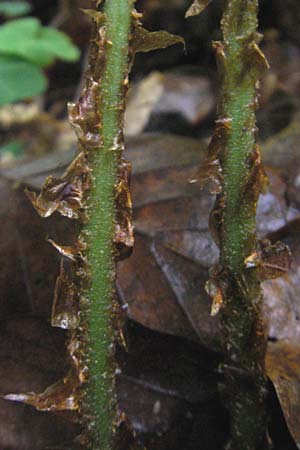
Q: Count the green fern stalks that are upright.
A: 2